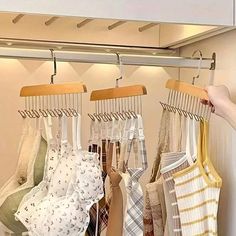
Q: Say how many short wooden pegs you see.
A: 5